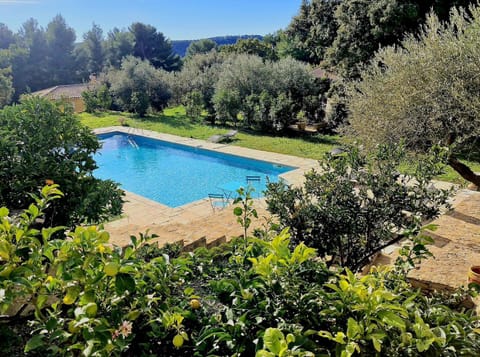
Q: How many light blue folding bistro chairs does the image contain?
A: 2